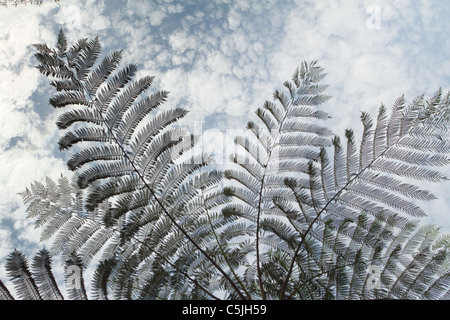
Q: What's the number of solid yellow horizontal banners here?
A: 0